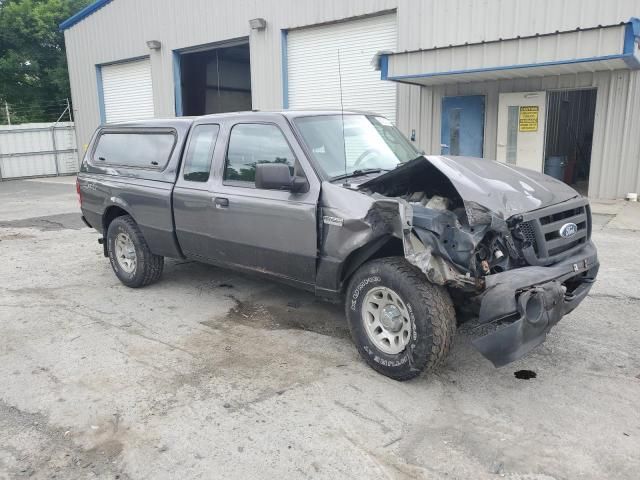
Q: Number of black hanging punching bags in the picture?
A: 0